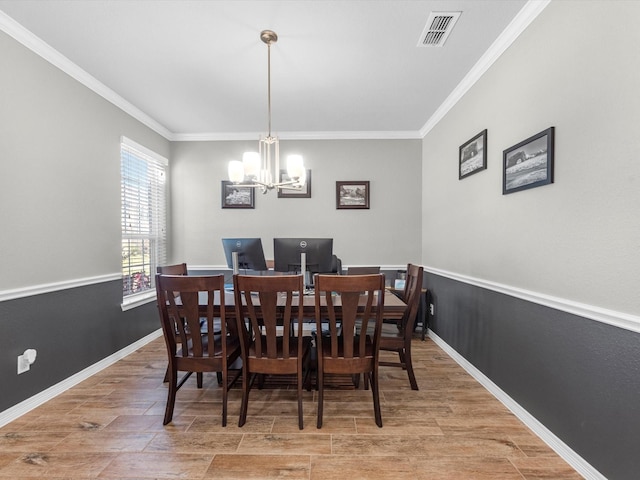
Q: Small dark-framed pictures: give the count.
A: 5